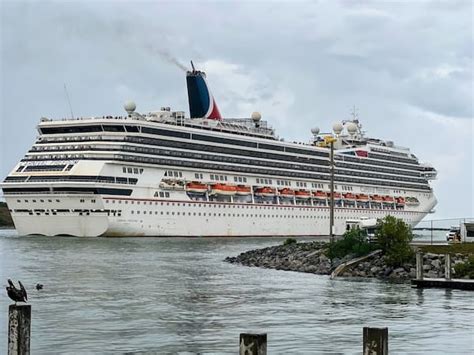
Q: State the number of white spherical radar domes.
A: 5